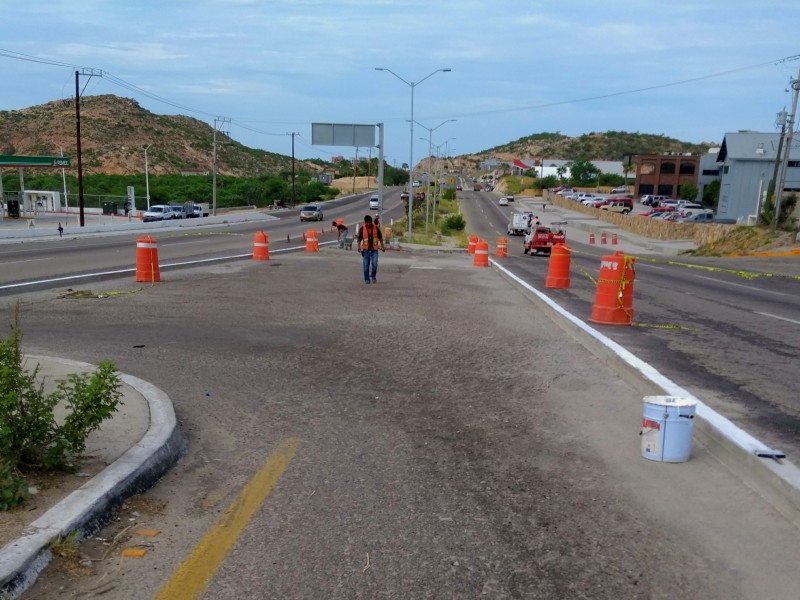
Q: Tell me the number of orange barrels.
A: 11